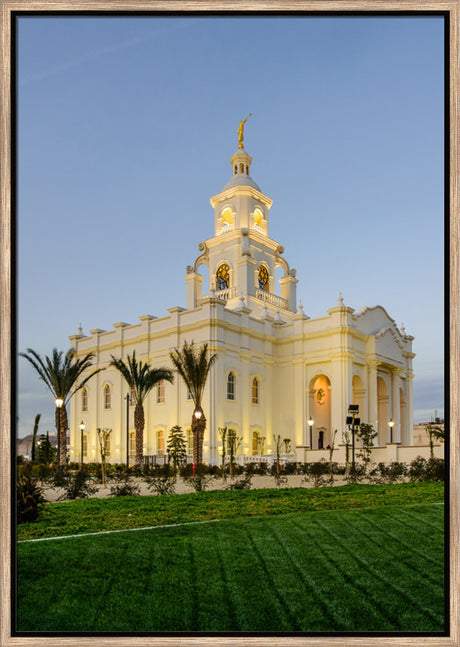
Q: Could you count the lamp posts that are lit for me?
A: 5